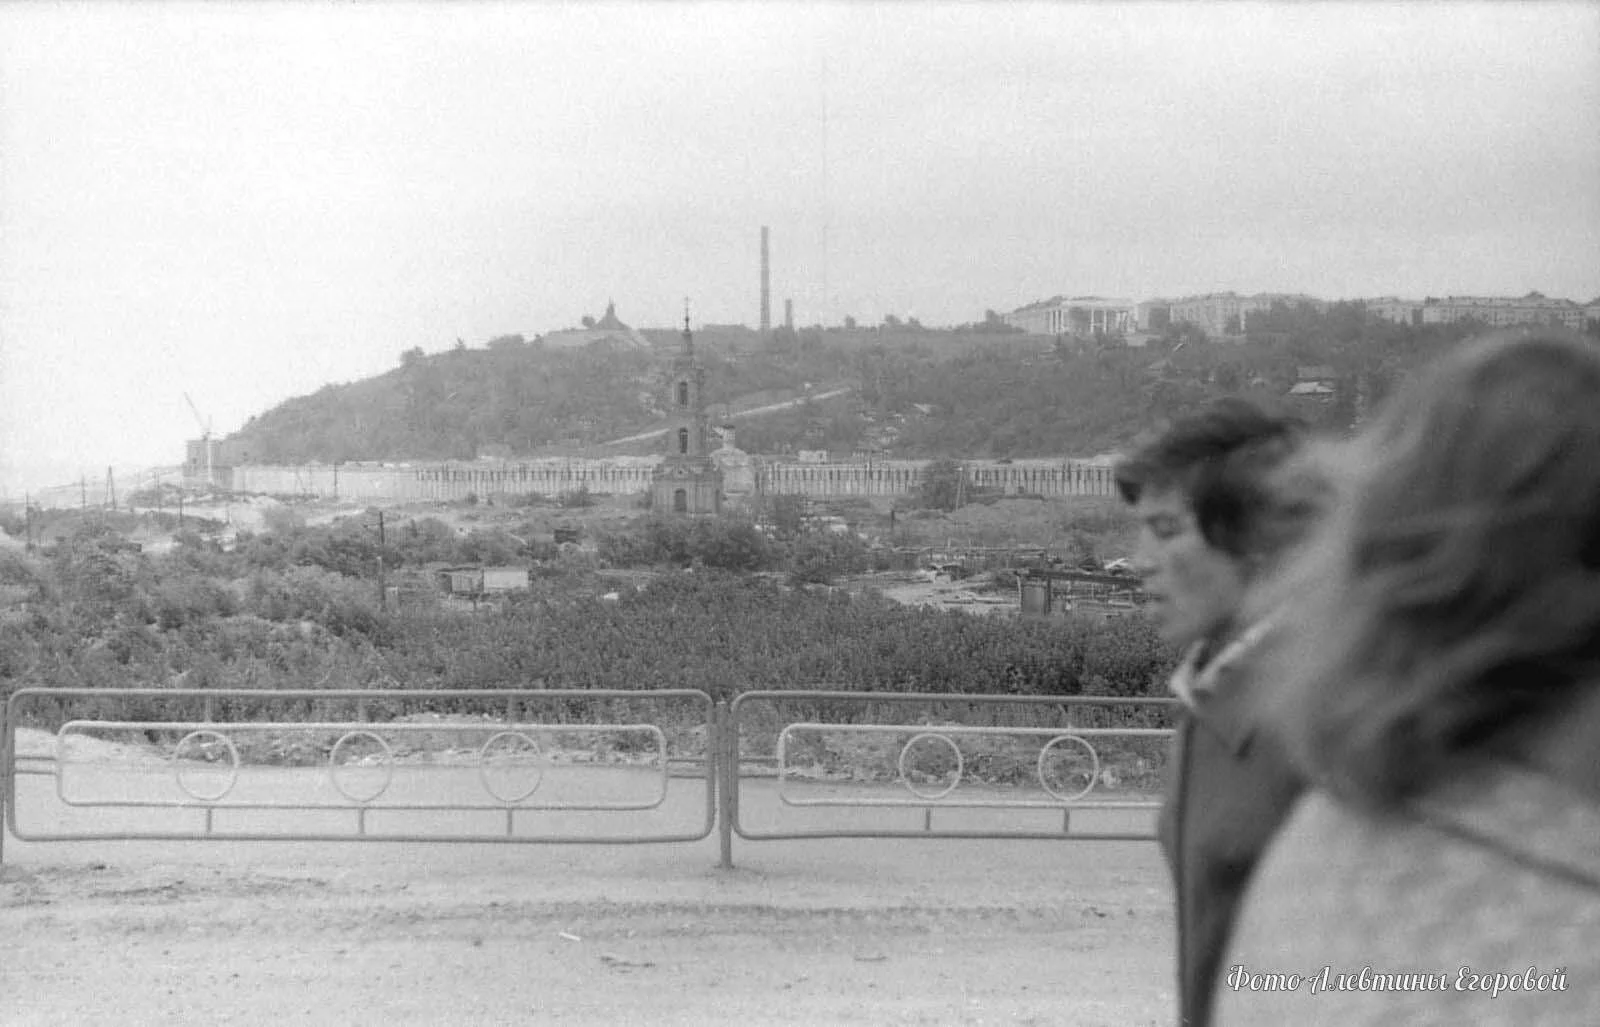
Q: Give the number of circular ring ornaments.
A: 5